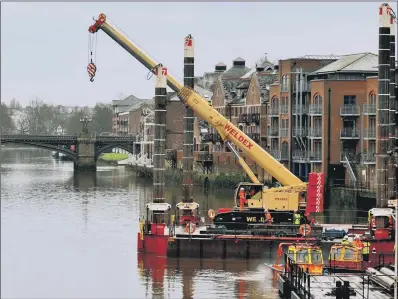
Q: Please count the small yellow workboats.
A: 2